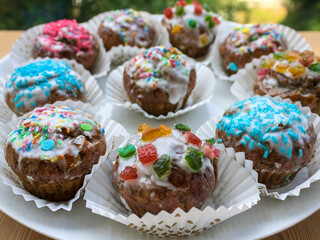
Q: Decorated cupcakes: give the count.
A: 10